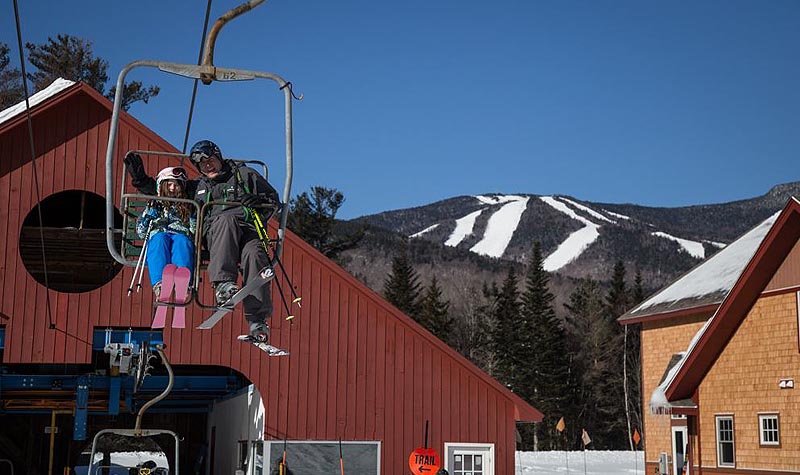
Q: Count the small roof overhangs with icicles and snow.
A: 1